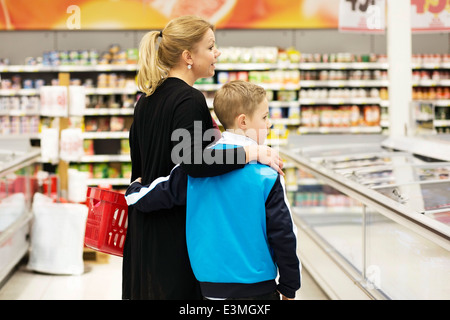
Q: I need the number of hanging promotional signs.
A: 2